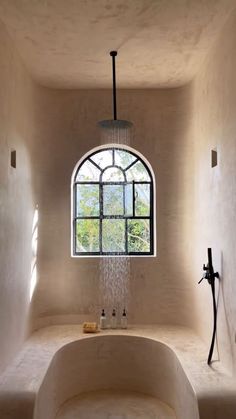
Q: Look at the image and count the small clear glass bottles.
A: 3